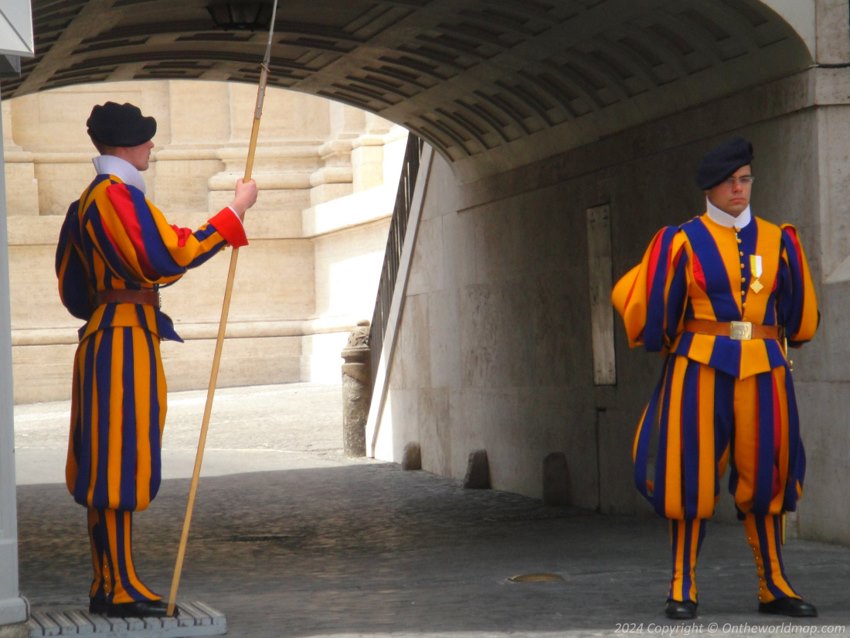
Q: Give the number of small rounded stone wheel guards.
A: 3